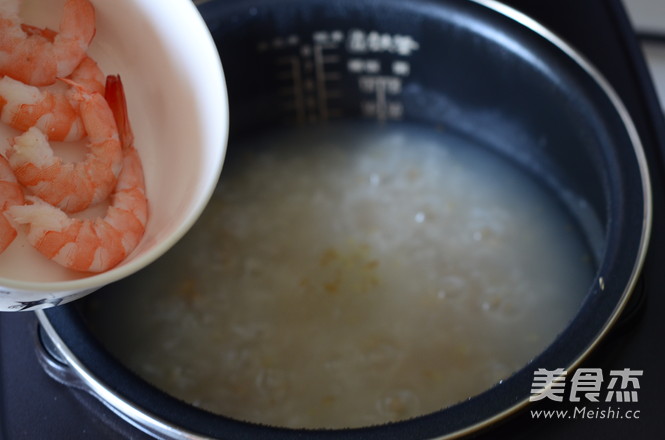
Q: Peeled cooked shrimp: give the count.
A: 5